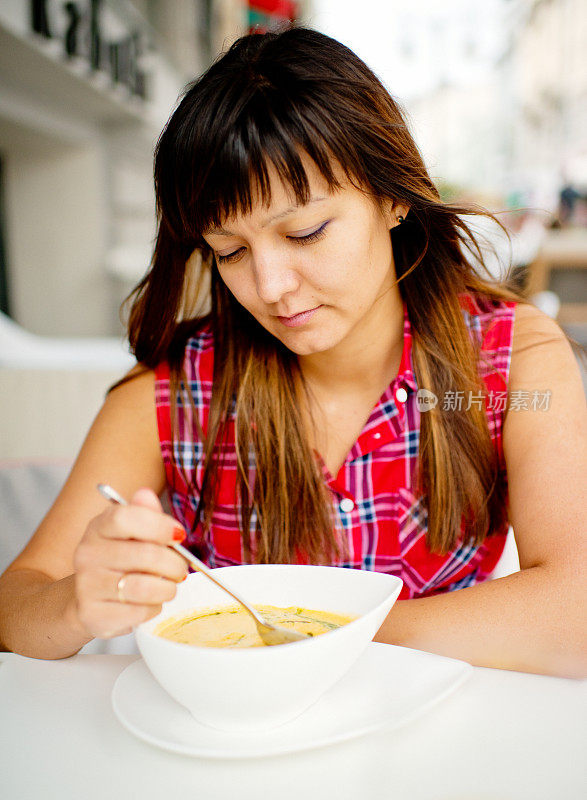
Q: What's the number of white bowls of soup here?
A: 1